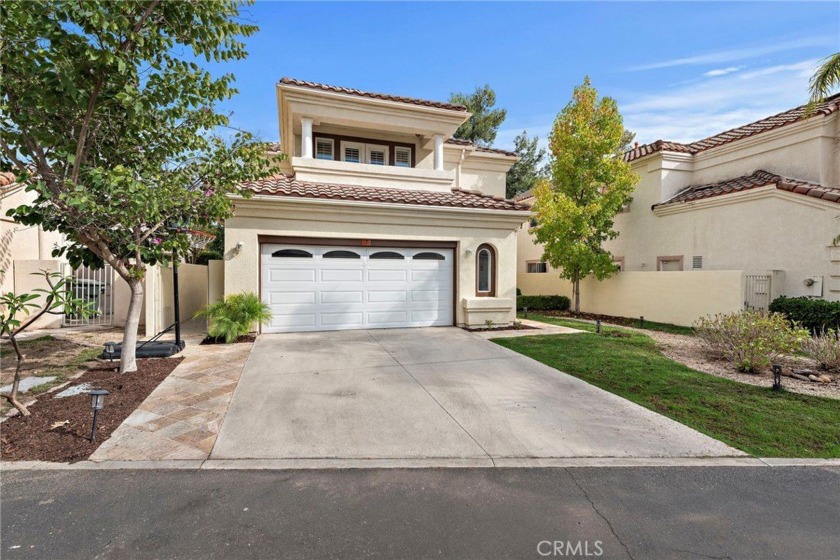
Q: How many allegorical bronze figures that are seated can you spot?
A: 0